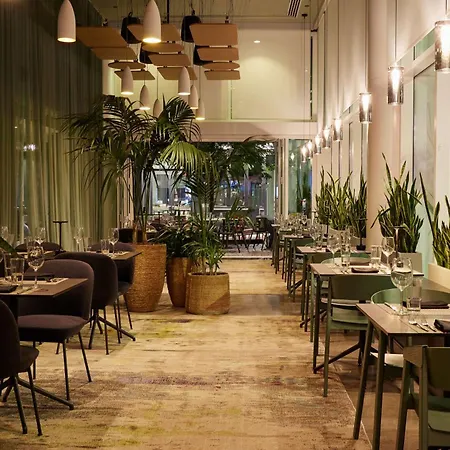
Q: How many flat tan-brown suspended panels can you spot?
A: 12